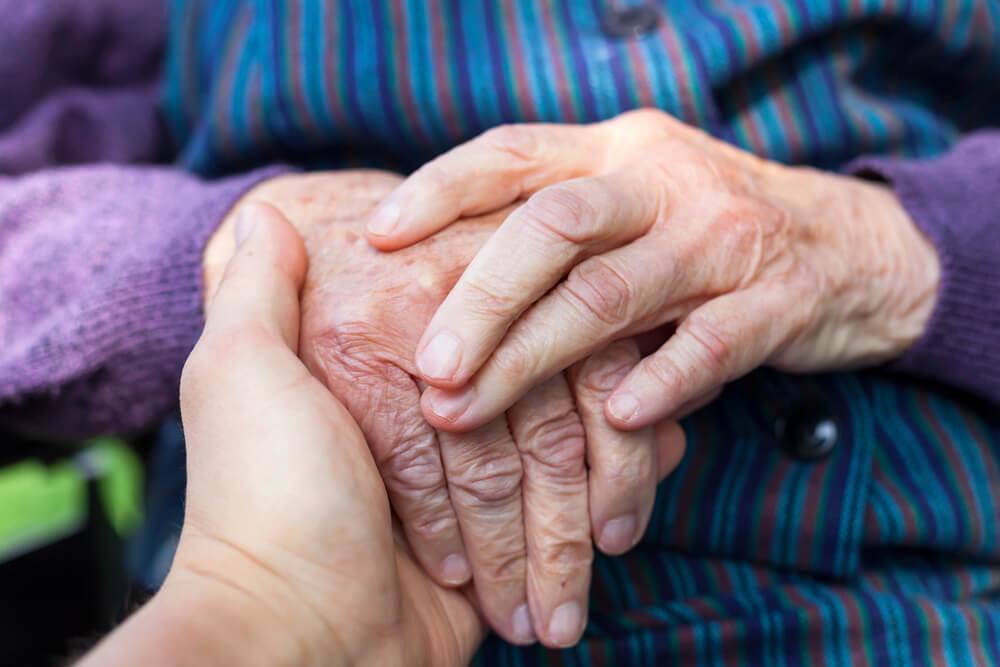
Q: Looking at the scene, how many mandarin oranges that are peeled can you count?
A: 0